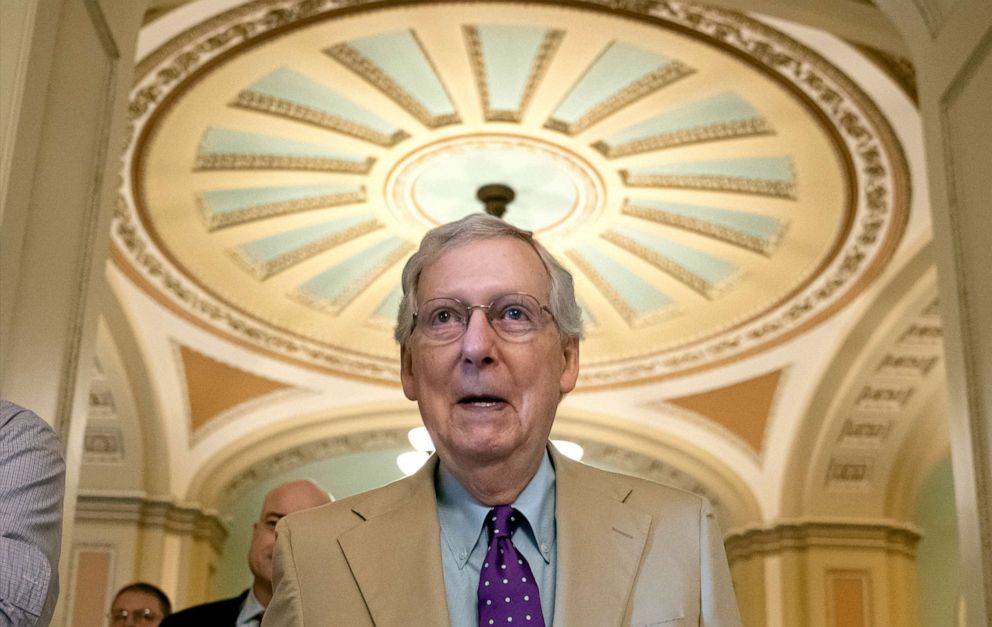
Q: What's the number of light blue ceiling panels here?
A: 15